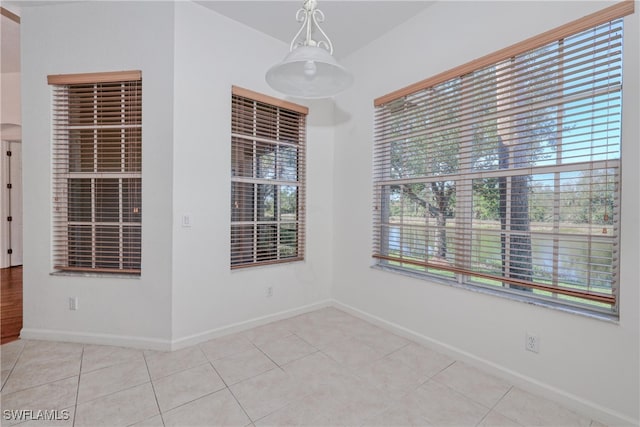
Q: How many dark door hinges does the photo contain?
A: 4